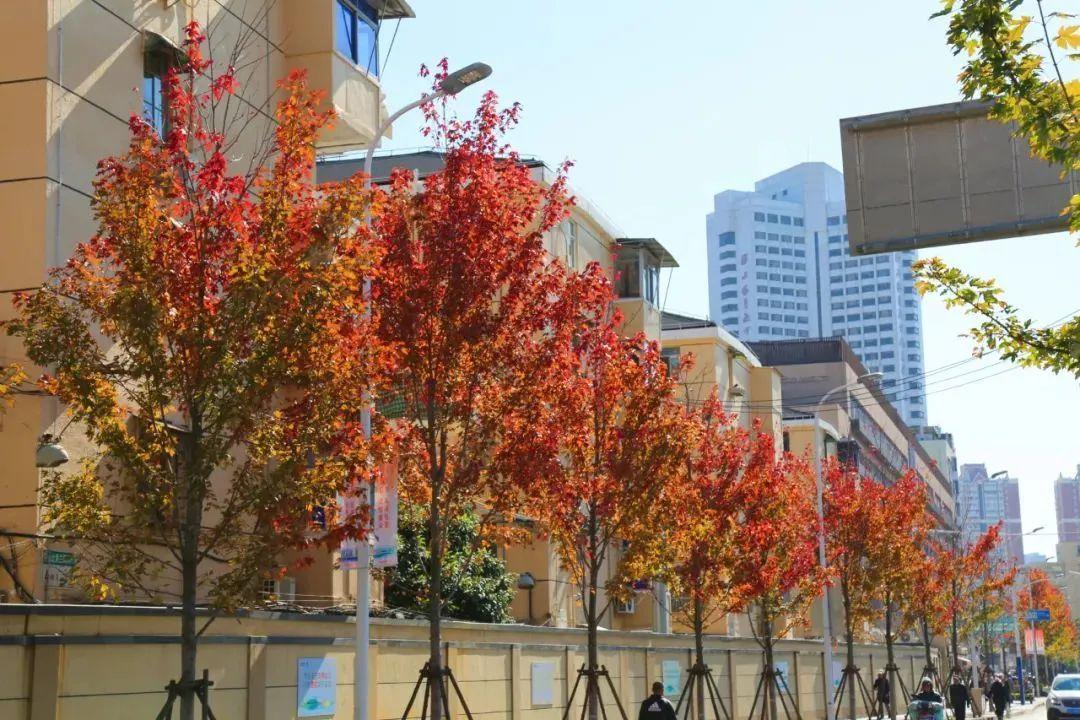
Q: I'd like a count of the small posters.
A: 5